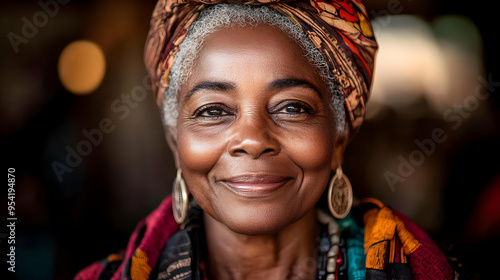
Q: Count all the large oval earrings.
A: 2